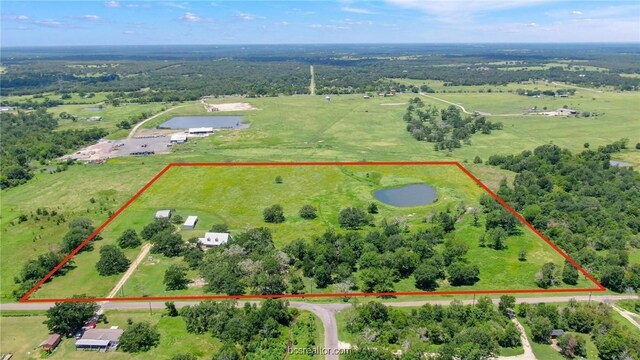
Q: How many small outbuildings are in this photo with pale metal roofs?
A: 2